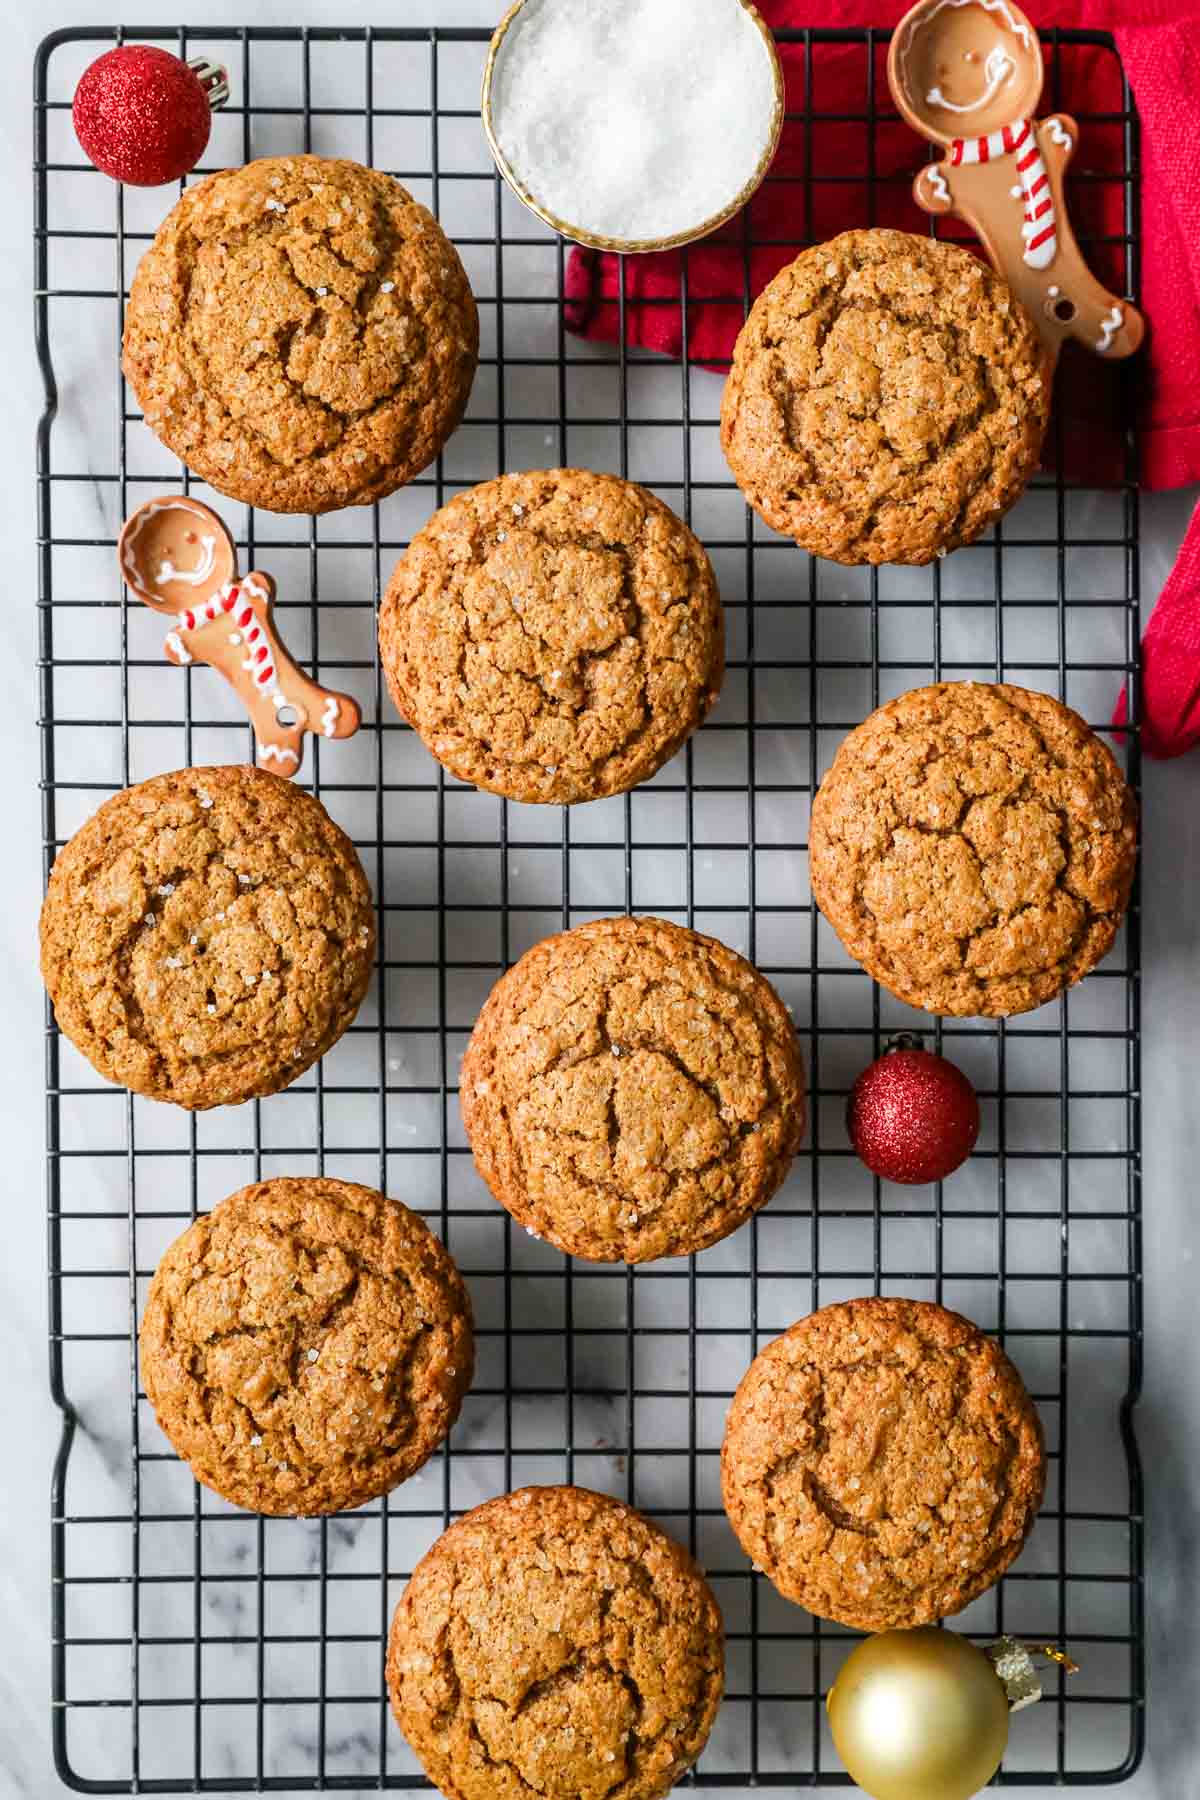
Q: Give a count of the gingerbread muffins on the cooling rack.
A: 9